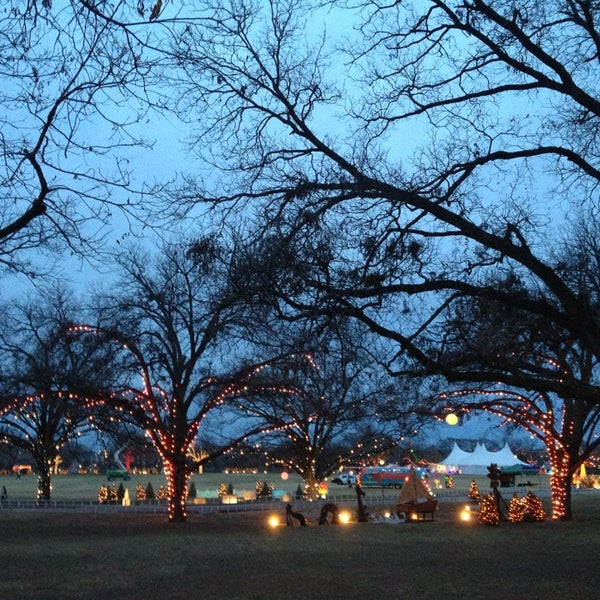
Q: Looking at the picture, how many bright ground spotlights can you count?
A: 3